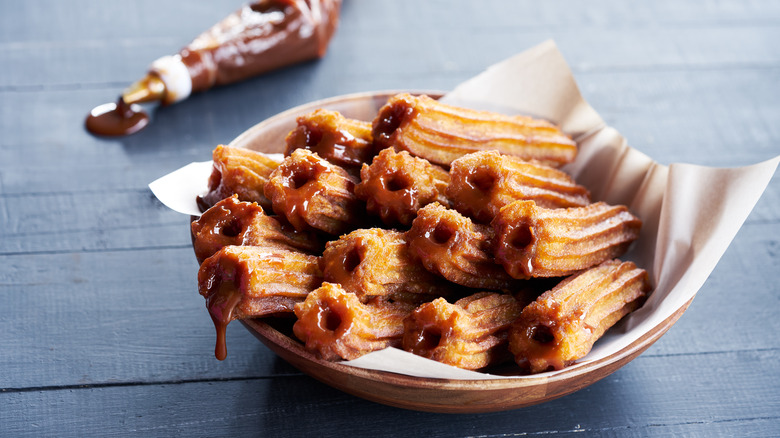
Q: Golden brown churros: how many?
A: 14